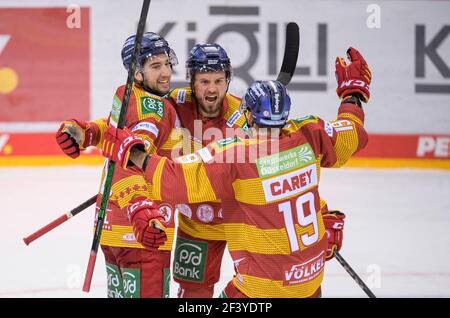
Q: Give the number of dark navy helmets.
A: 3